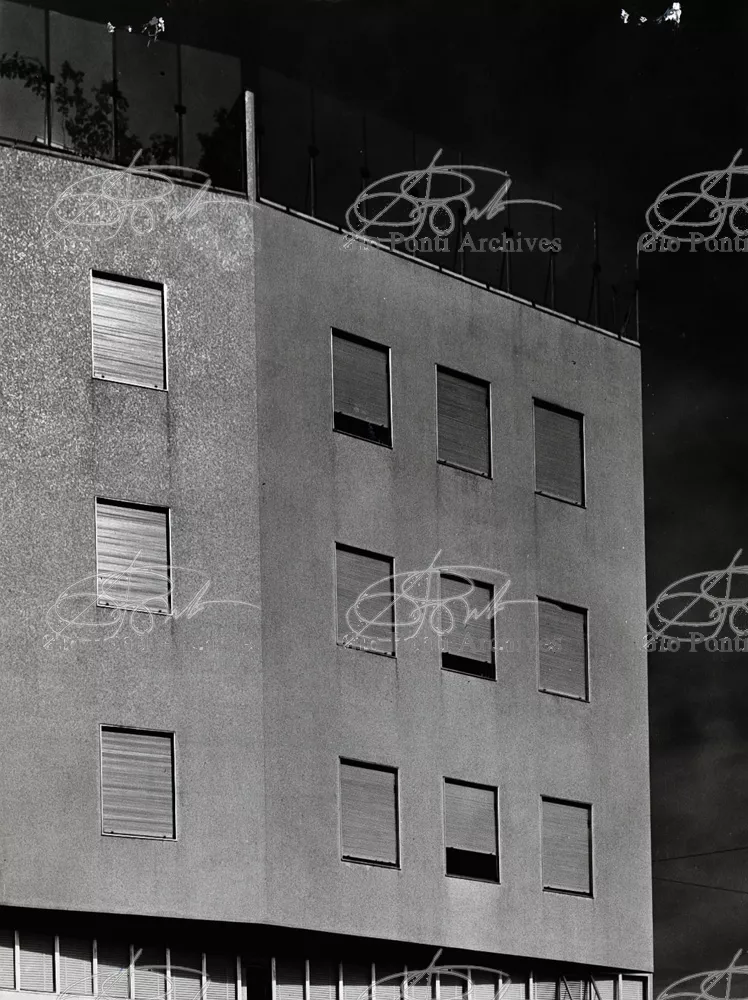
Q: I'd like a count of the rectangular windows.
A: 12